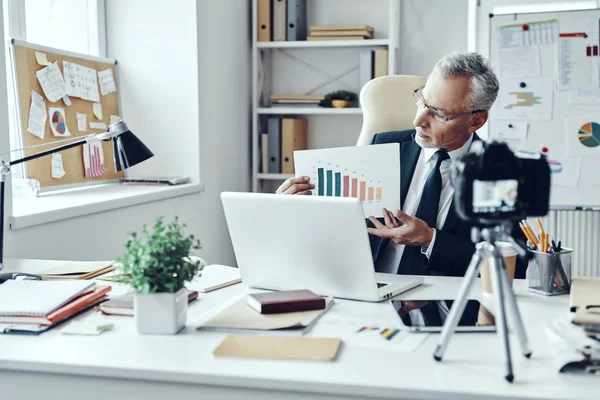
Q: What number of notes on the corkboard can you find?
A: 13